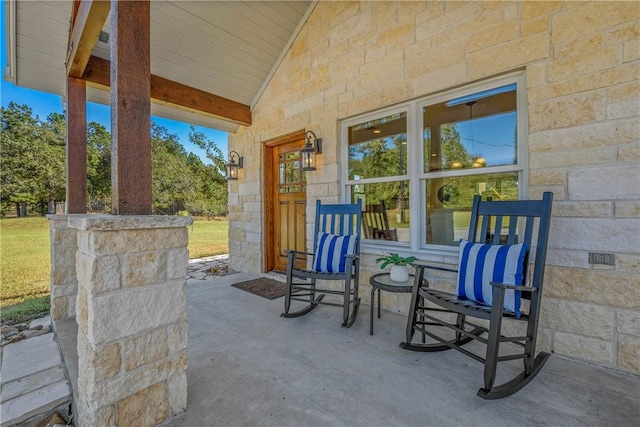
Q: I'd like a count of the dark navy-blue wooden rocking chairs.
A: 2